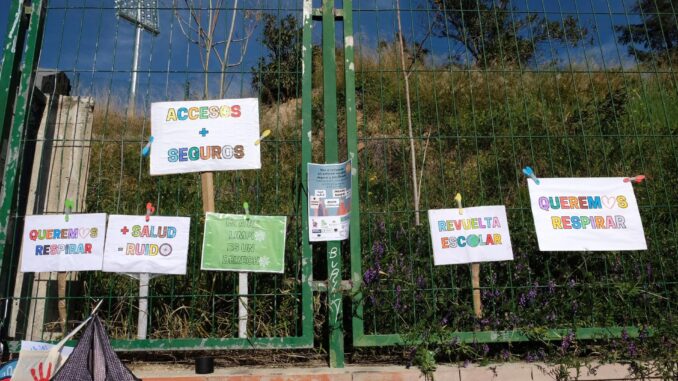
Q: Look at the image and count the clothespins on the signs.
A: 8